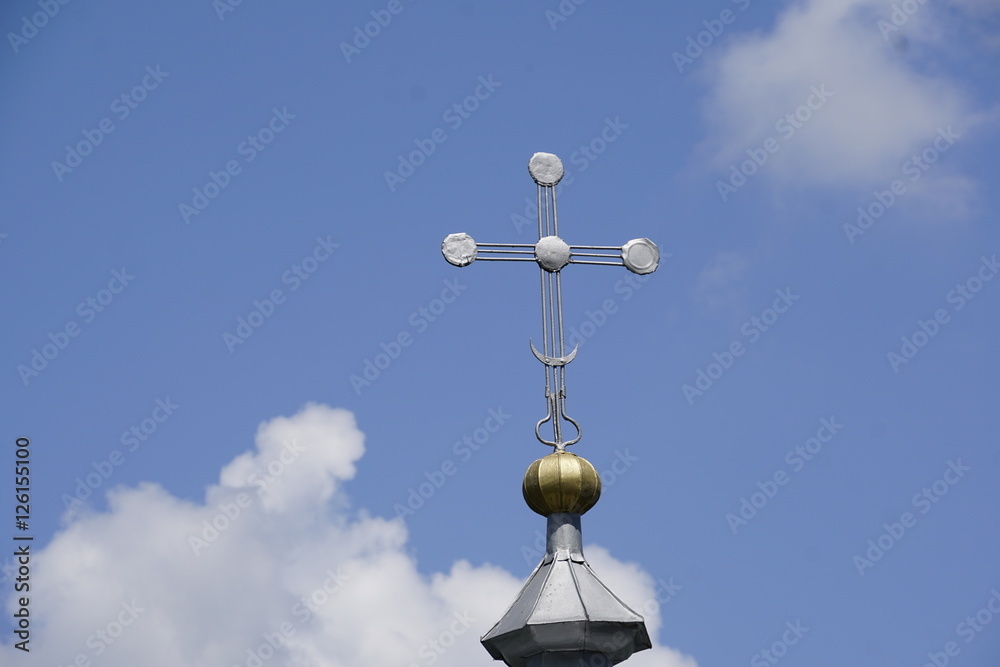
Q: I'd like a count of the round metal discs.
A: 4